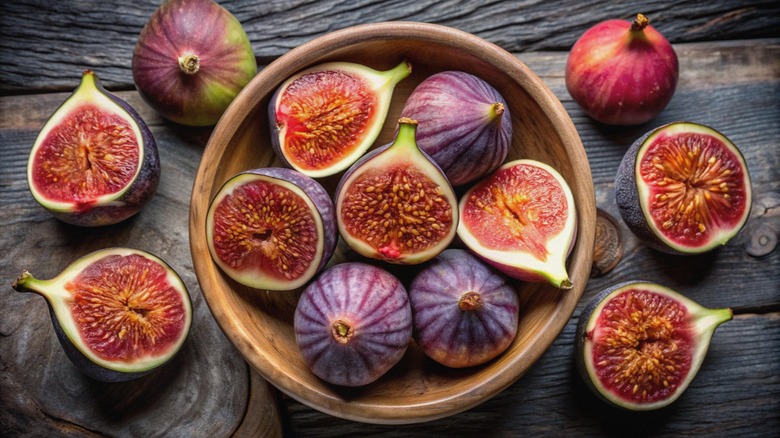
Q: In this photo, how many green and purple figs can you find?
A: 1